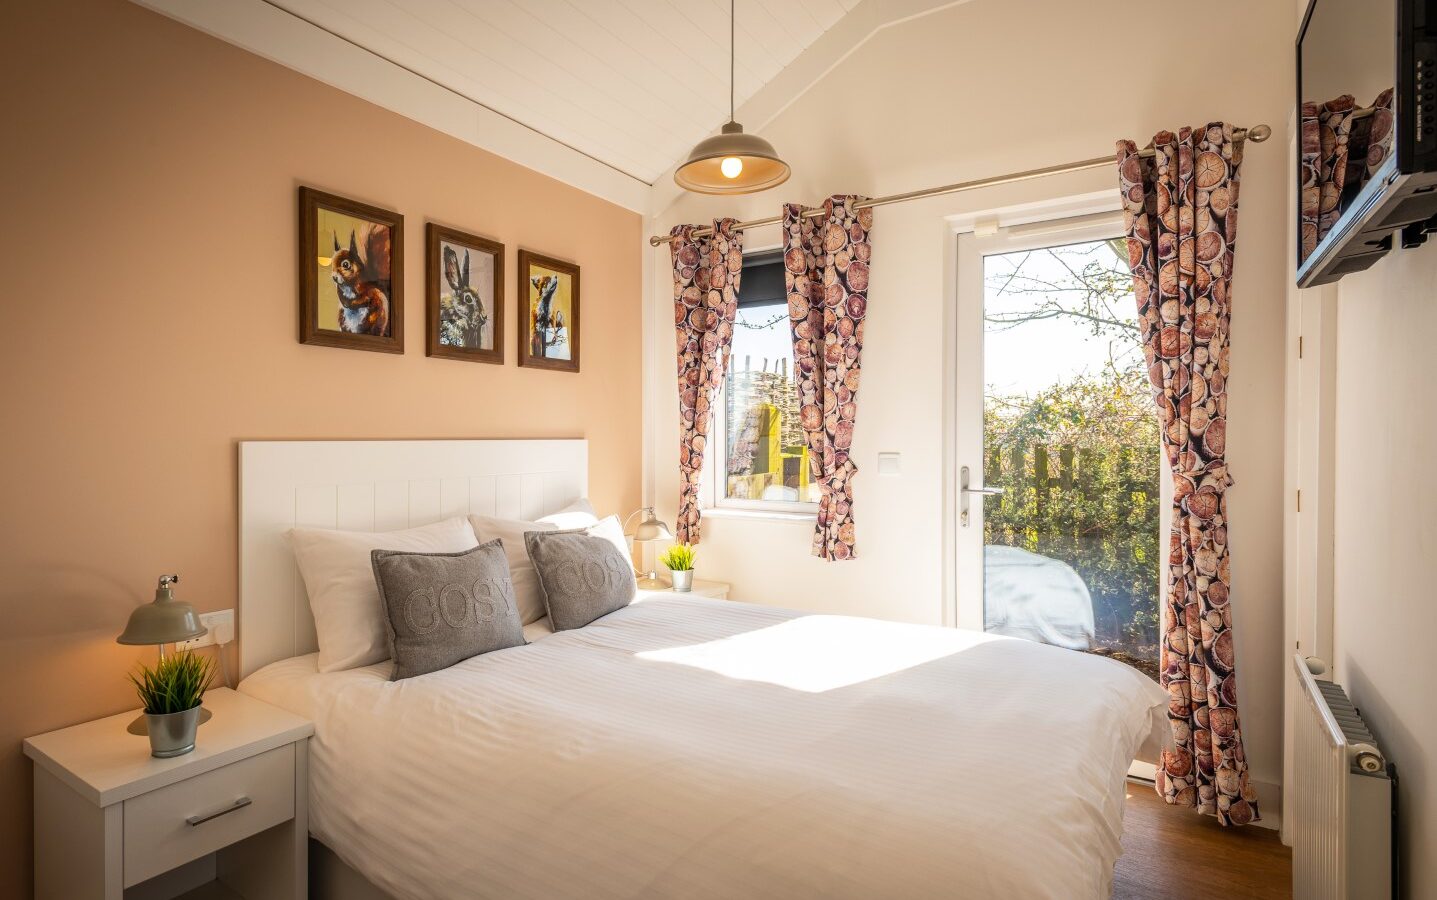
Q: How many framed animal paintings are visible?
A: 3